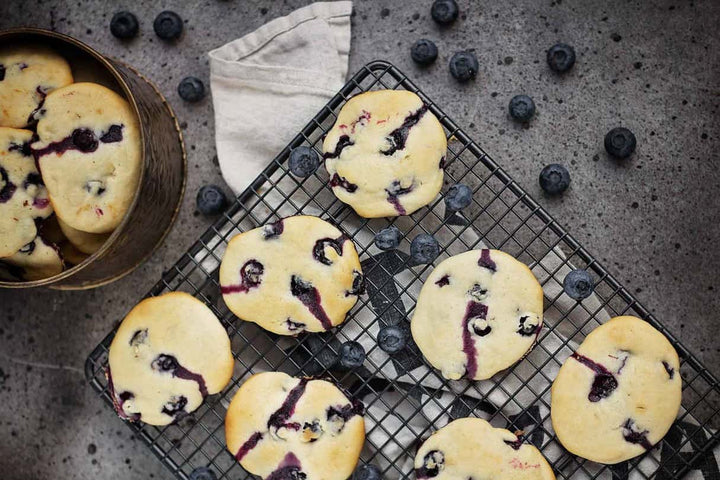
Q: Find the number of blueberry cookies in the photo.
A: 12